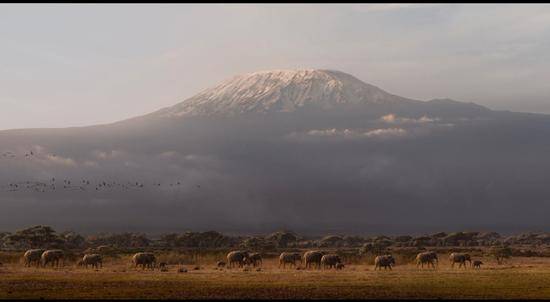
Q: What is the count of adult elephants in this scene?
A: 12